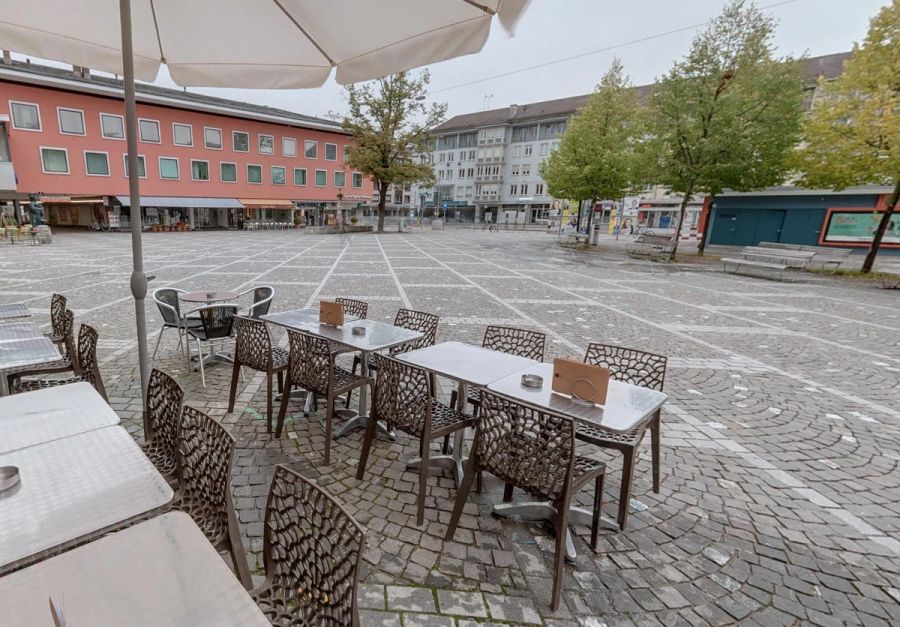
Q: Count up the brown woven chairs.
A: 14